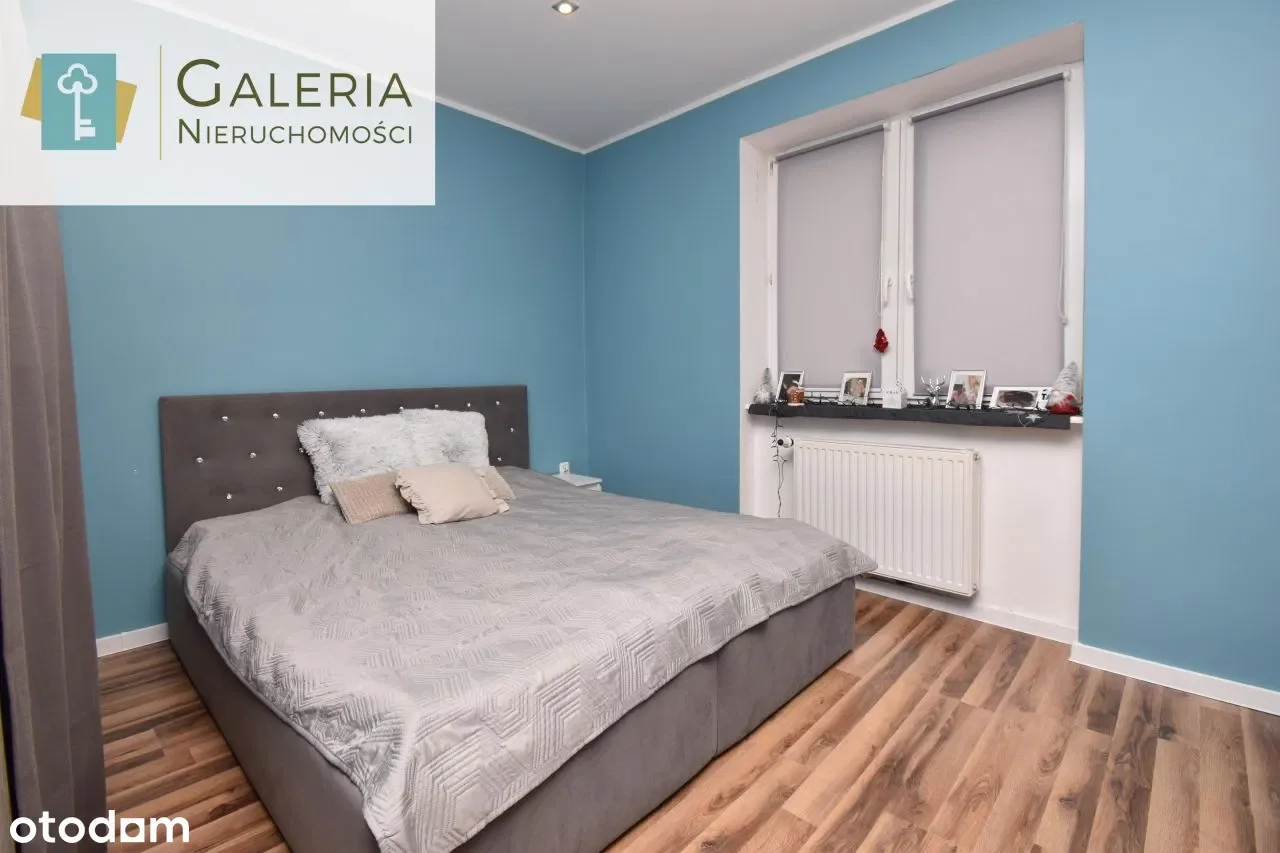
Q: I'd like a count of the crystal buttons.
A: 15